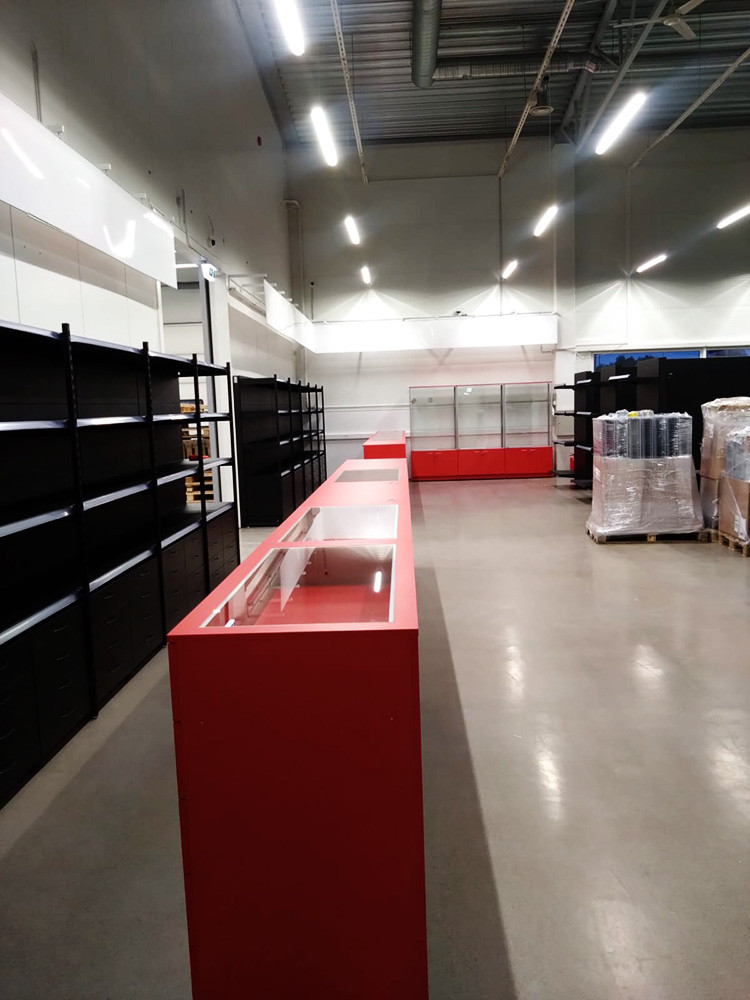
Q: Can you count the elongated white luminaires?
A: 9